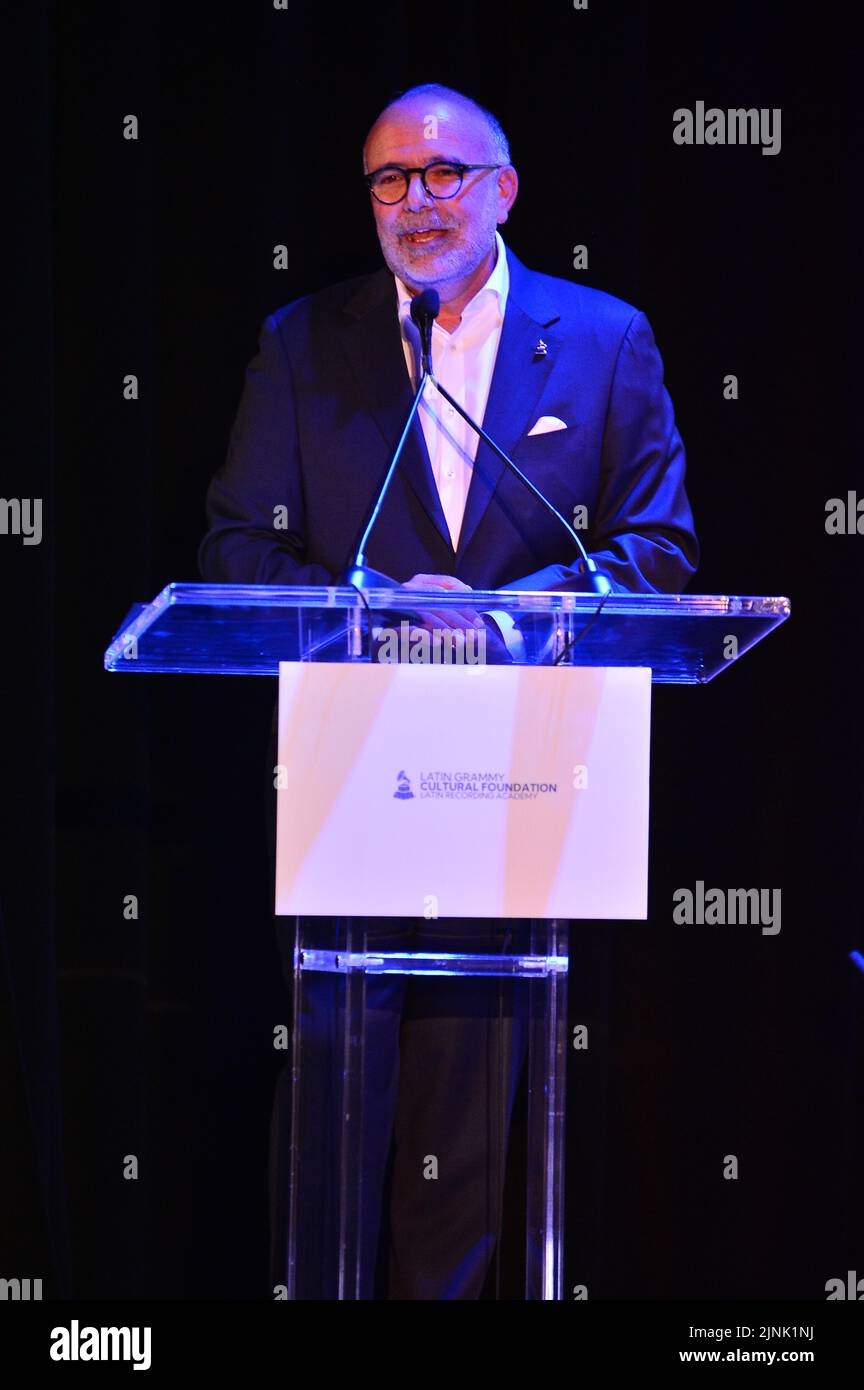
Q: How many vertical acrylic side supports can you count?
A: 2